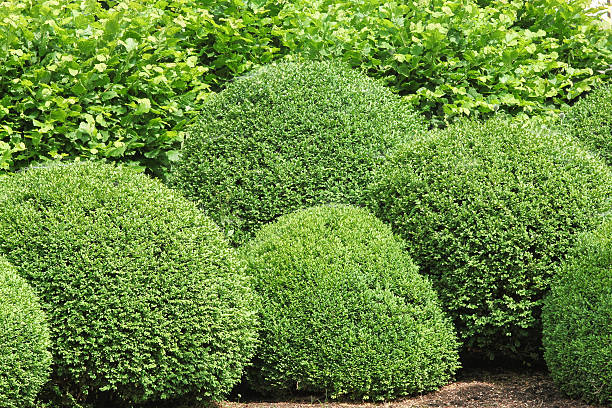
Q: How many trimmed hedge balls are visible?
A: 7